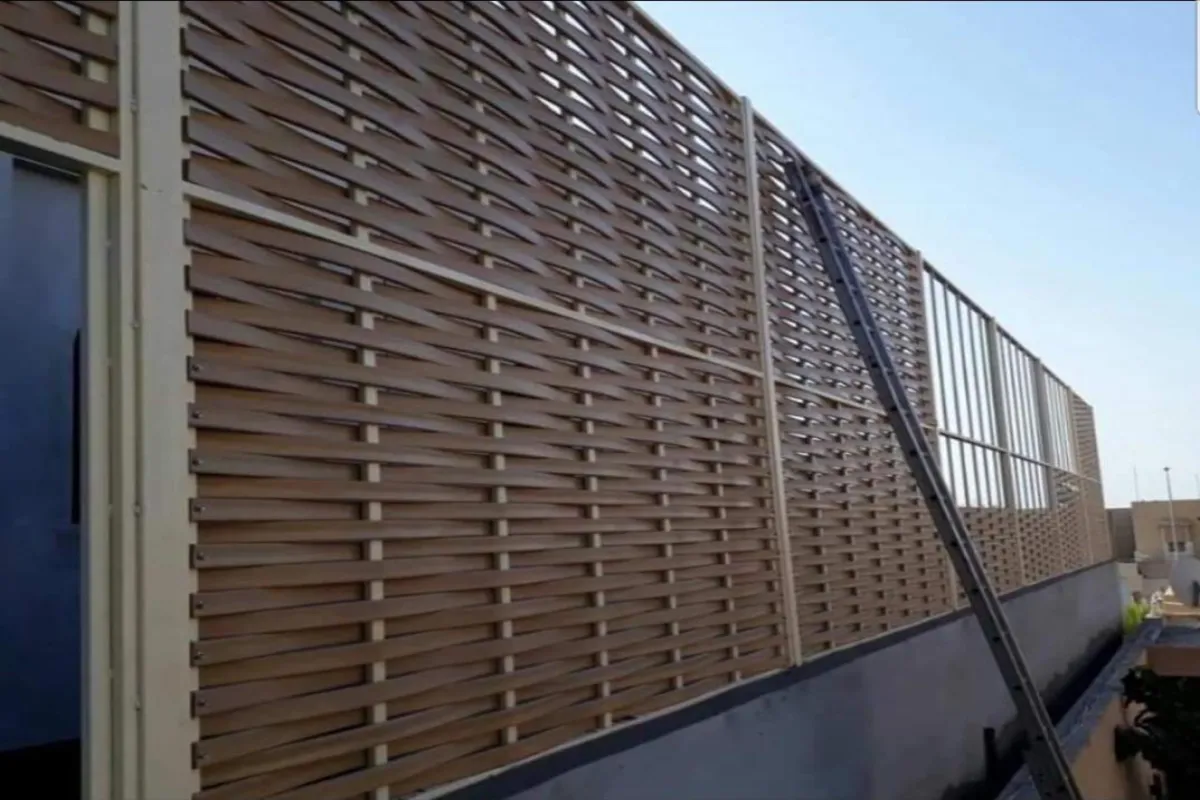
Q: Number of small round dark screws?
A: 9